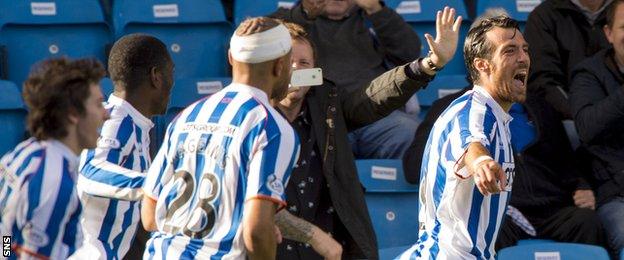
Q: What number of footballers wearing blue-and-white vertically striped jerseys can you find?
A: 4